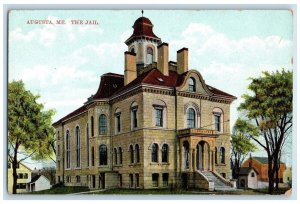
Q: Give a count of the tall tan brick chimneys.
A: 3